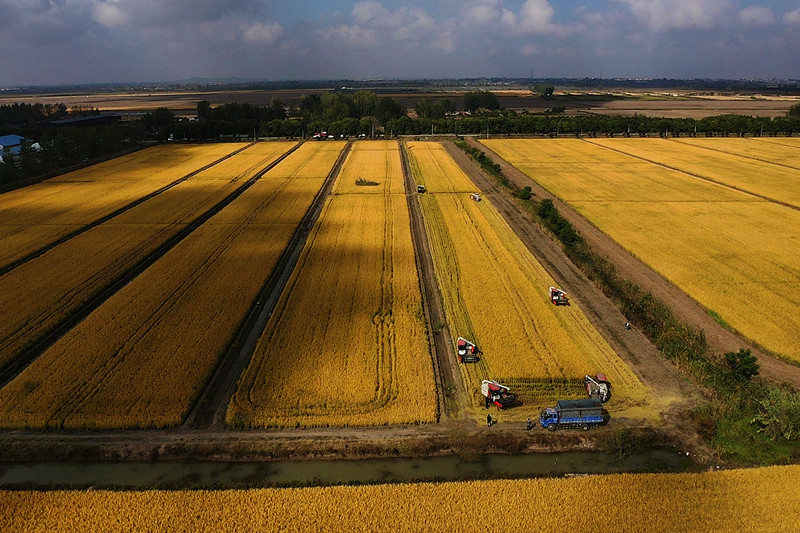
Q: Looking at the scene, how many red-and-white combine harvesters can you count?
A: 6